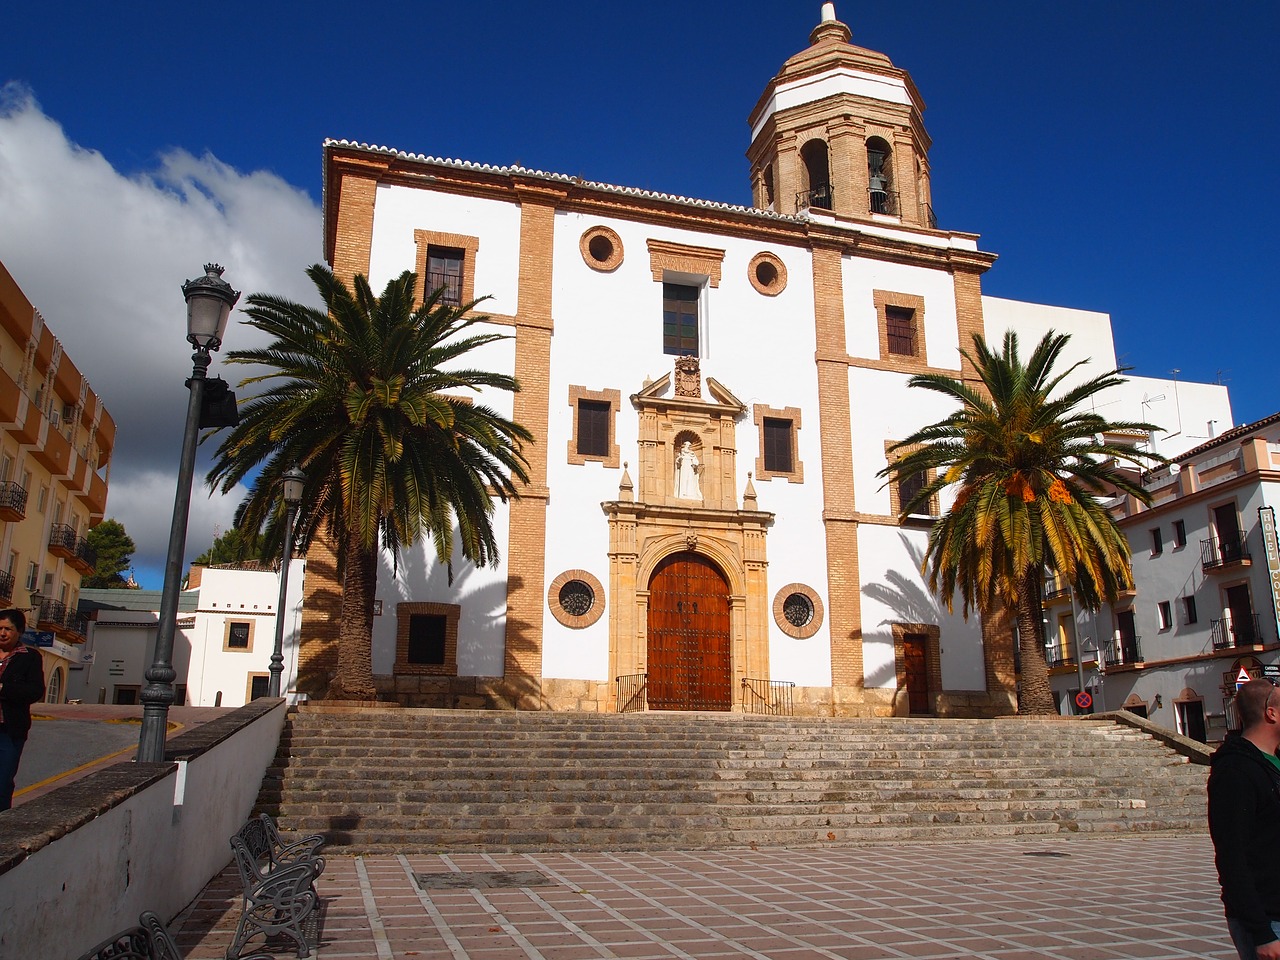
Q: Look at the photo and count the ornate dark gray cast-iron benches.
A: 2